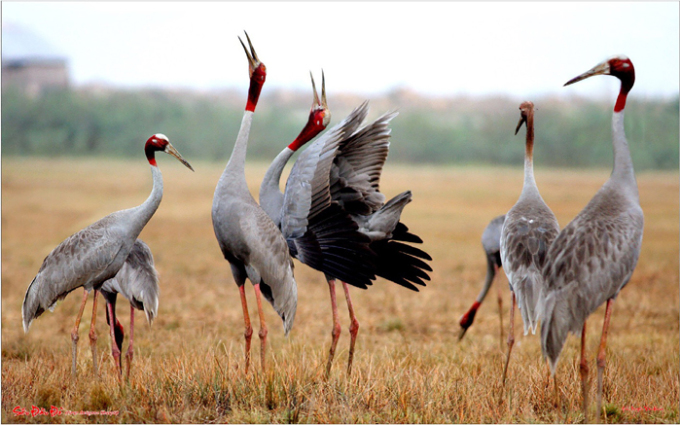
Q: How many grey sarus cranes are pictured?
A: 7